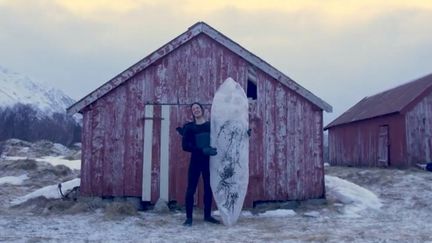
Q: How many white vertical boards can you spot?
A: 2